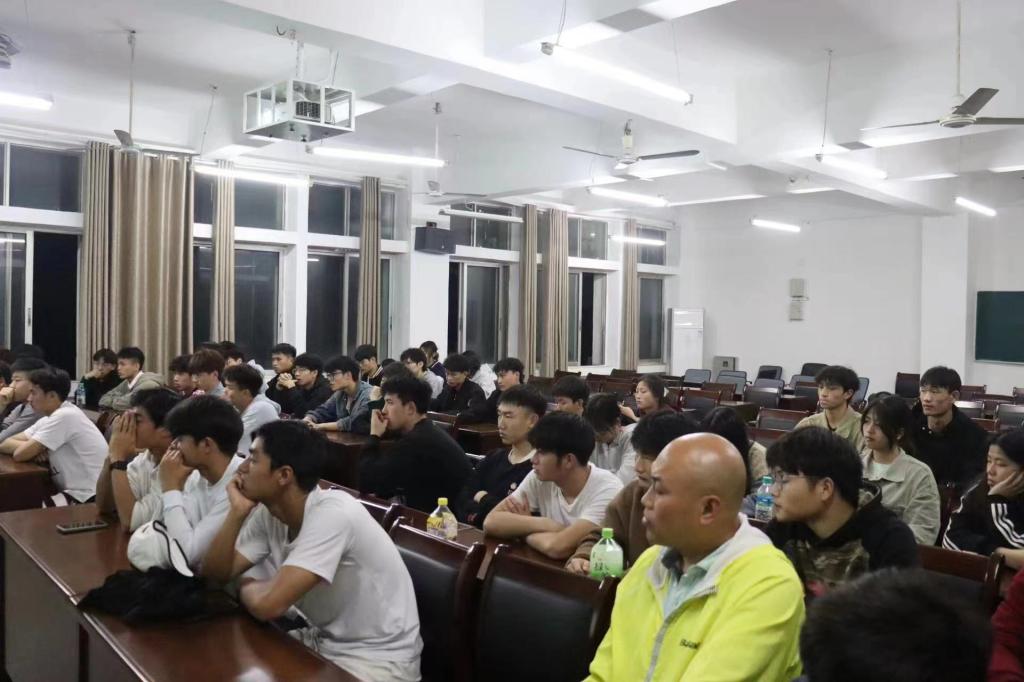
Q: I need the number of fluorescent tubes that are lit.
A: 9